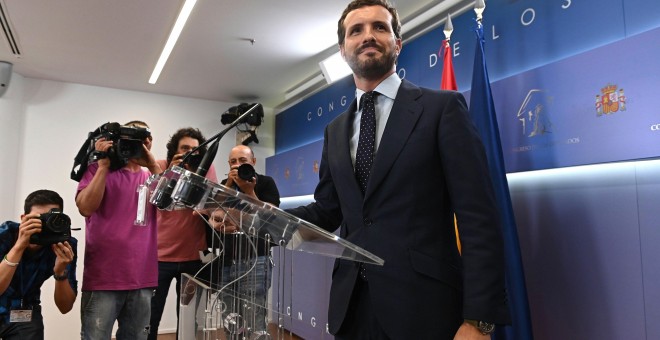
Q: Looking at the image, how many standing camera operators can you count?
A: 3